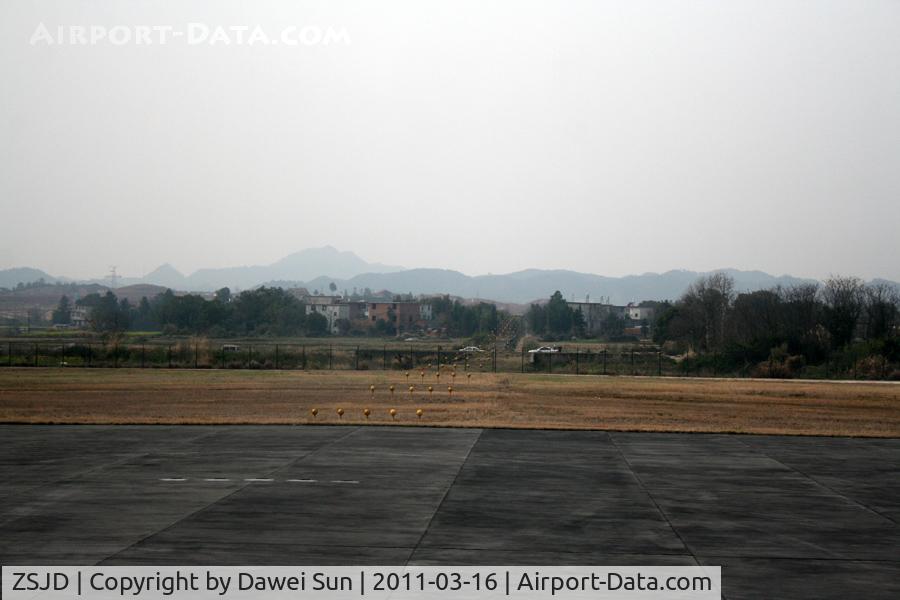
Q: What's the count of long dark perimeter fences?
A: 1